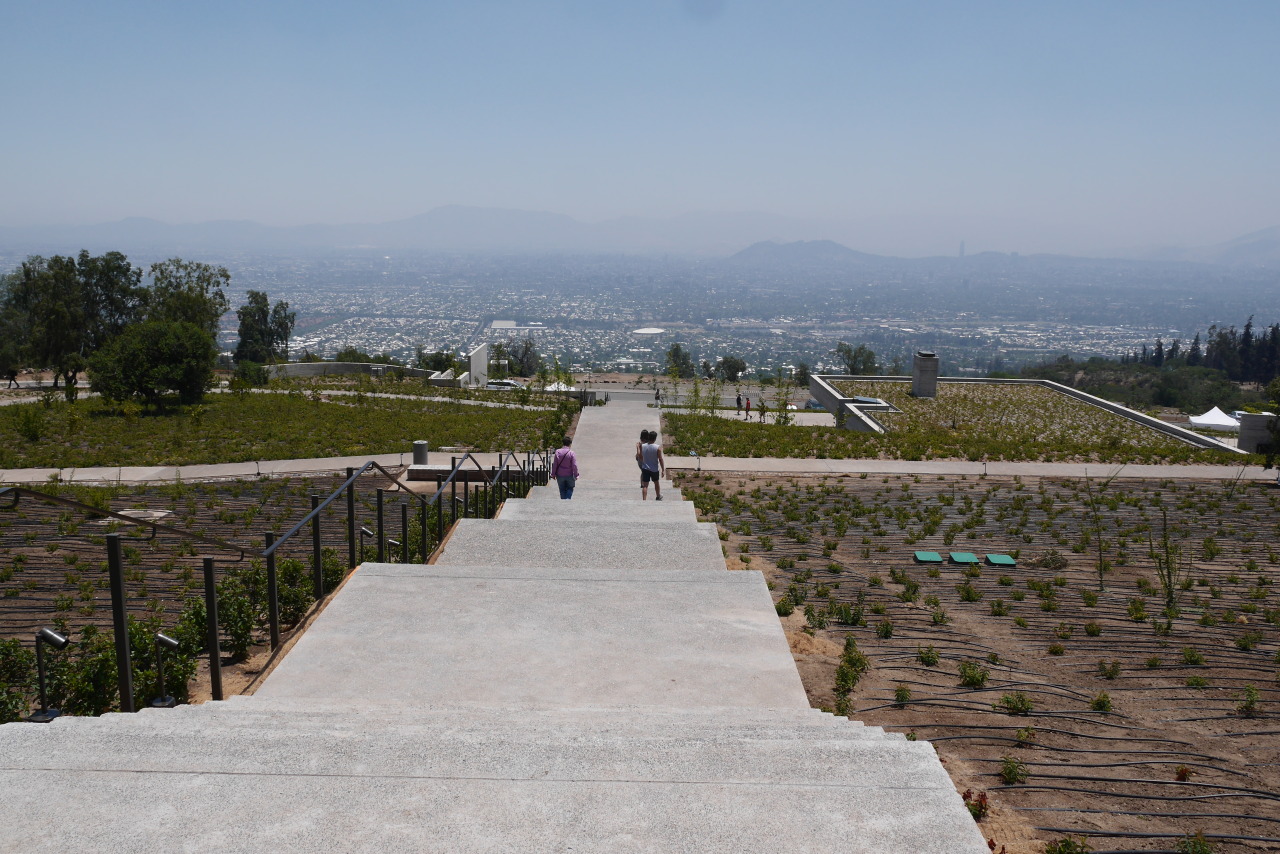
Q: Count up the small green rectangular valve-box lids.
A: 3